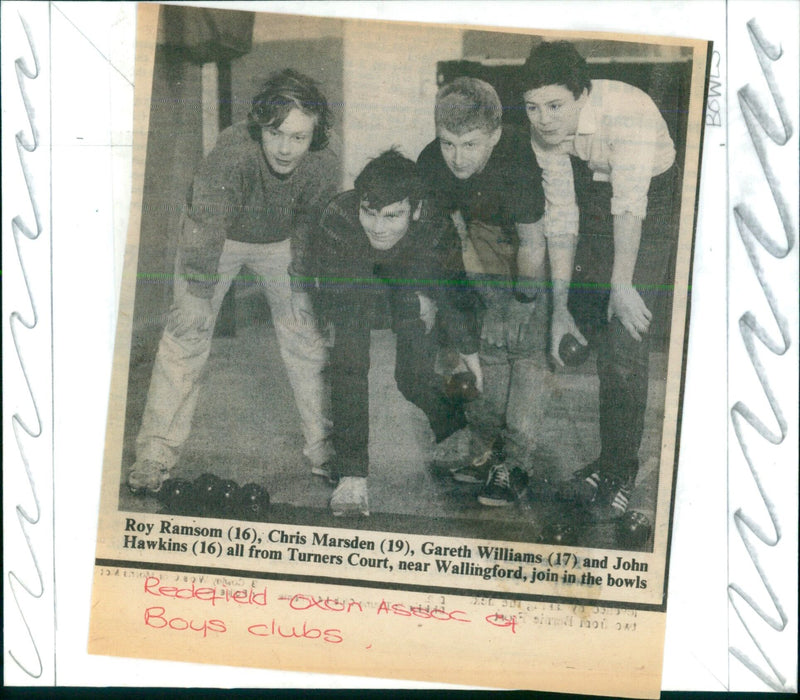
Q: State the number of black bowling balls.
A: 8